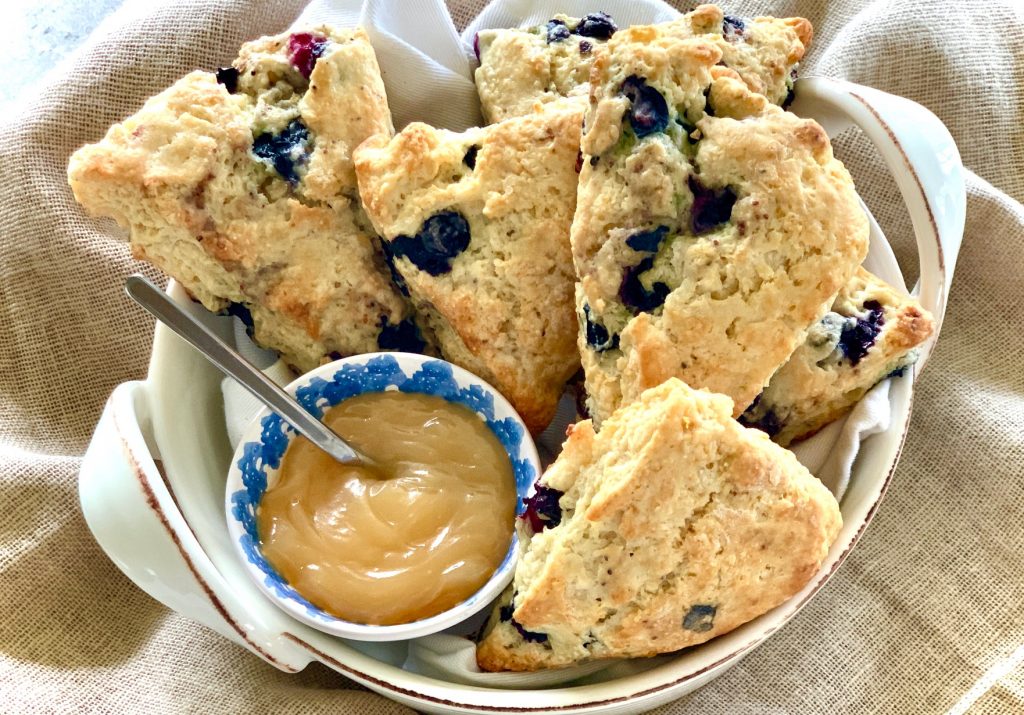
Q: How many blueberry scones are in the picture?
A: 6